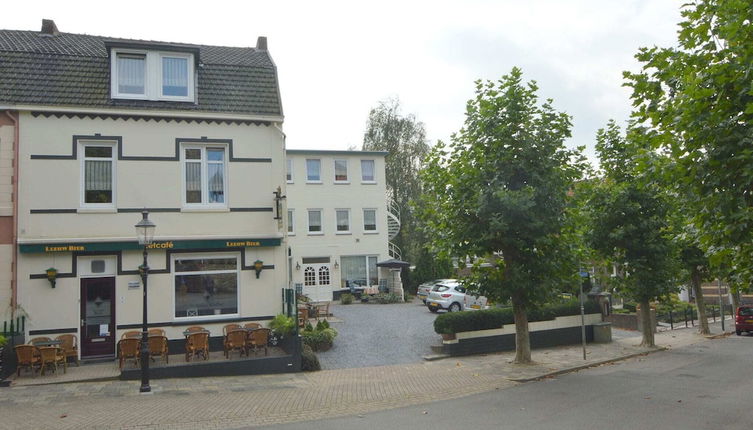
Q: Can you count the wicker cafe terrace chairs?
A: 14